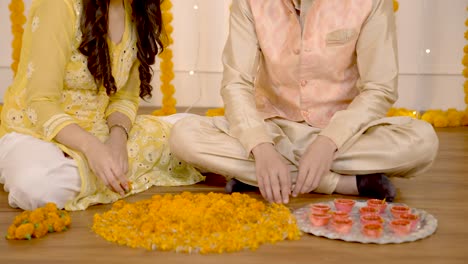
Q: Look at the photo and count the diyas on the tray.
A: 12